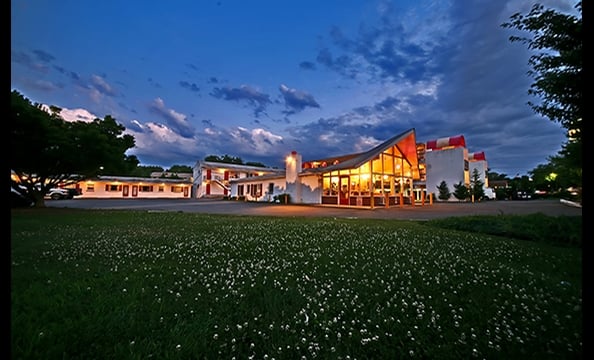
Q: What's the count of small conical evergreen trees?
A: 3